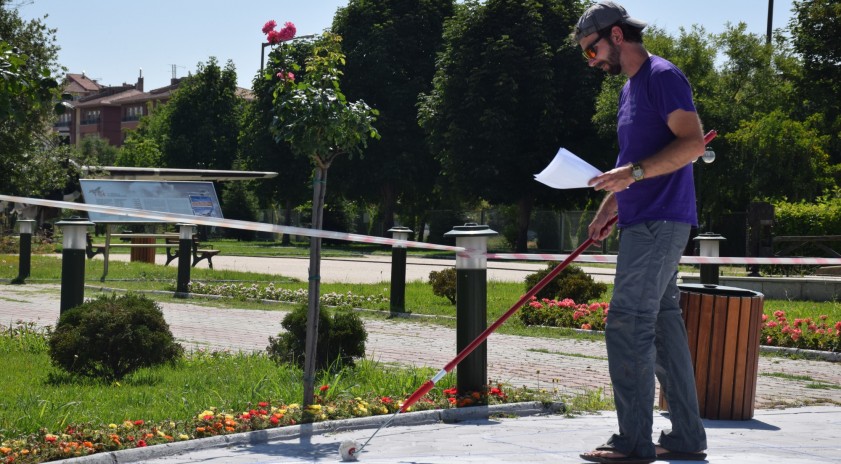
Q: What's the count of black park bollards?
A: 6